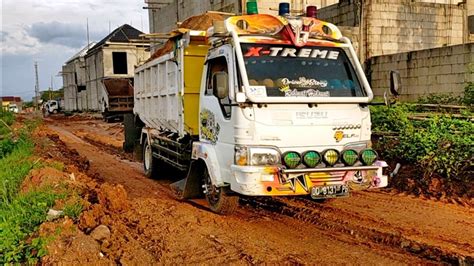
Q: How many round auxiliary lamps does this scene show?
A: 5